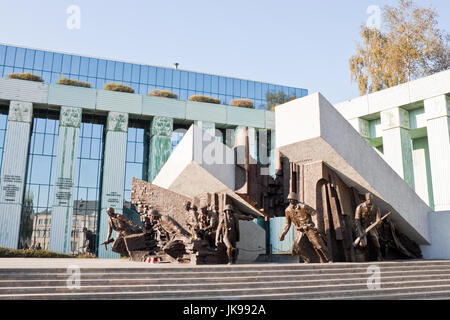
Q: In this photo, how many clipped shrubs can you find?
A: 6